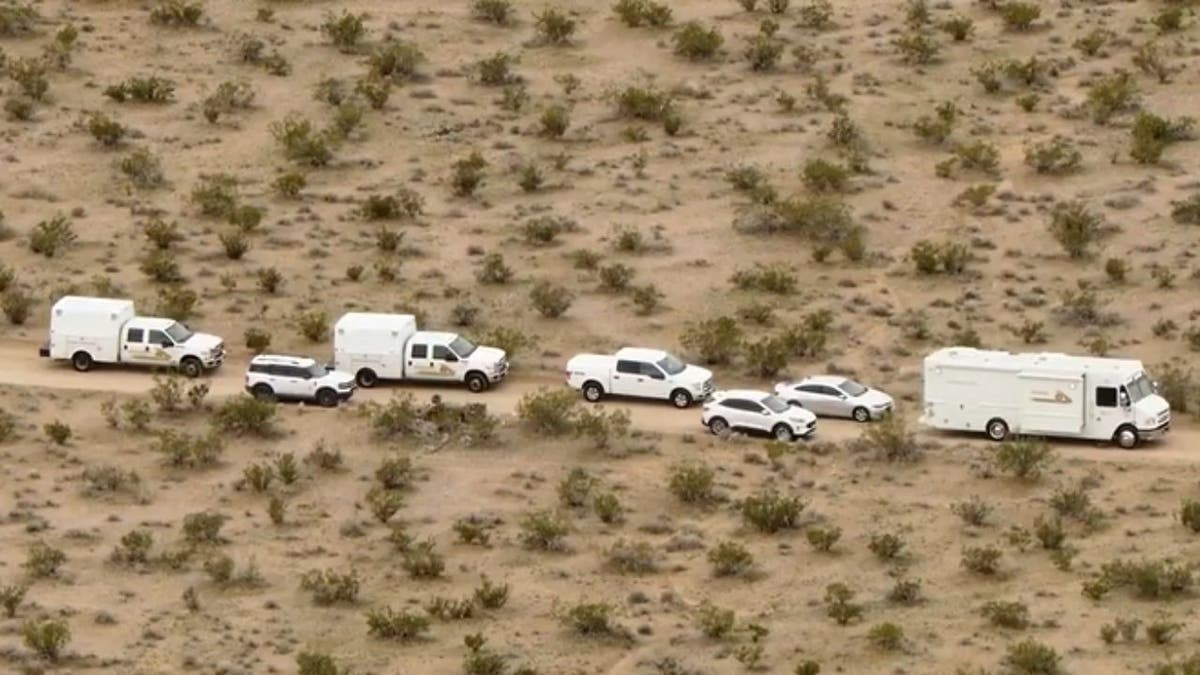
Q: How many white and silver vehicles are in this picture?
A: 7